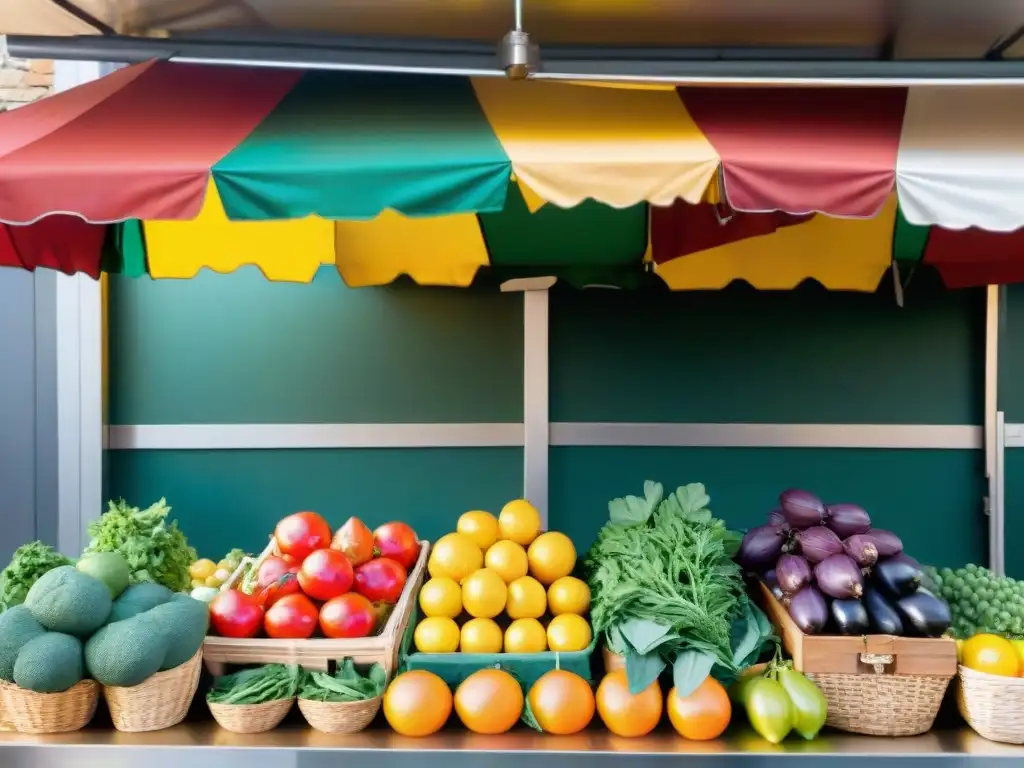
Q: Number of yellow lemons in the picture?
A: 13